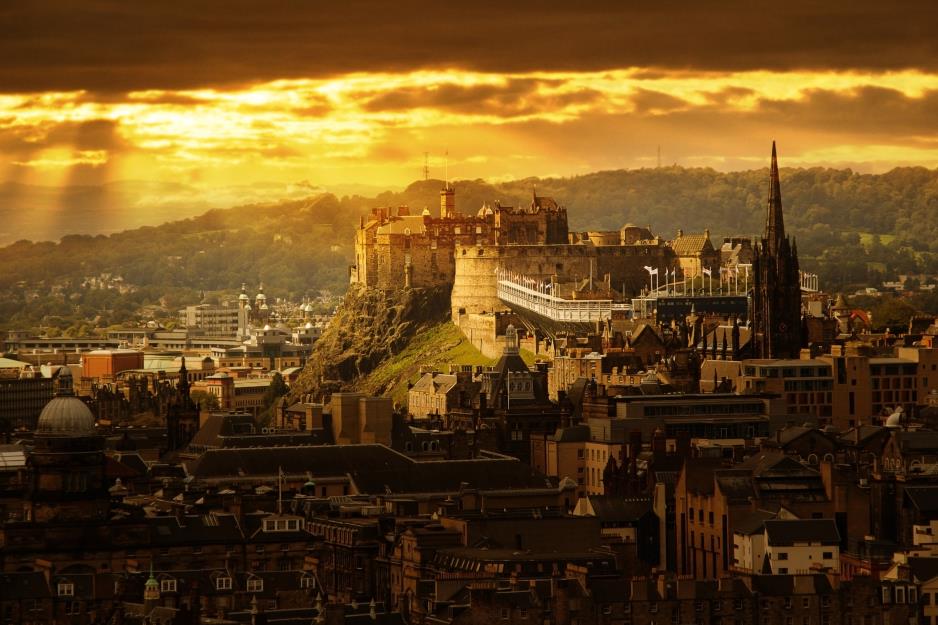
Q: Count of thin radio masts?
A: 2